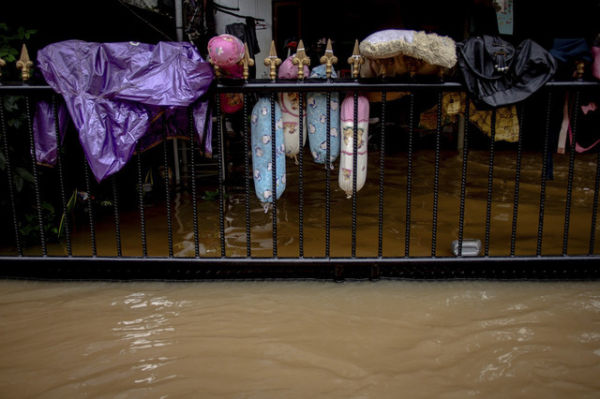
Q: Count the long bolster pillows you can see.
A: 4